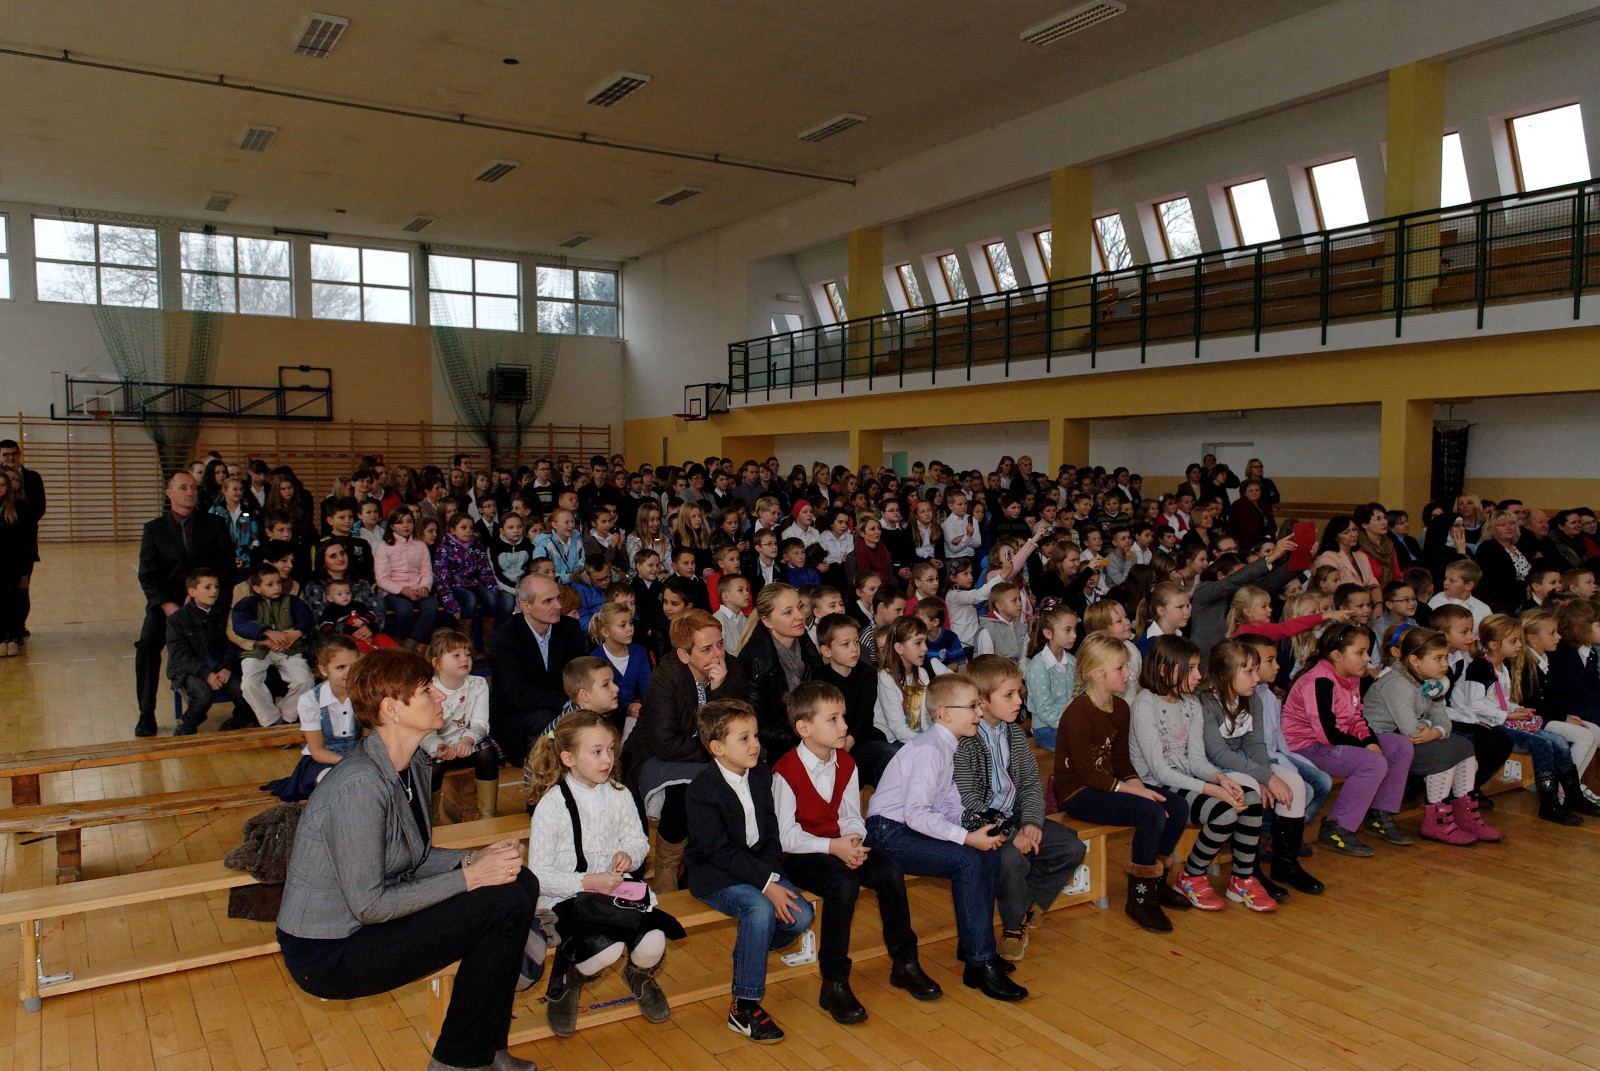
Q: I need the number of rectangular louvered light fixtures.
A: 10